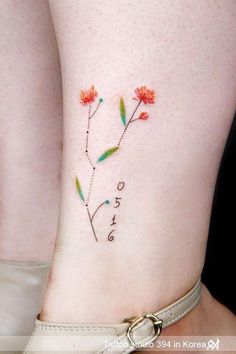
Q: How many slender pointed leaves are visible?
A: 3